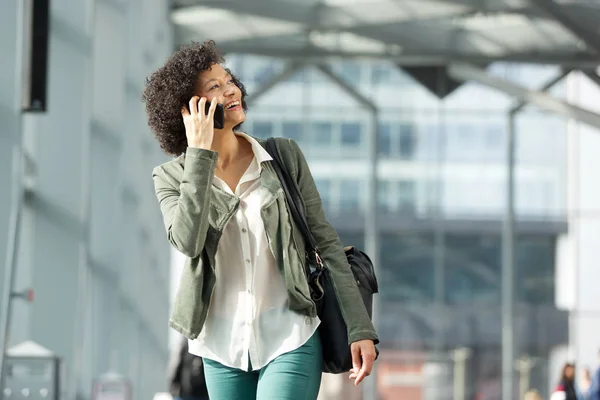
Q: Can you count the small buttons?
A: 4